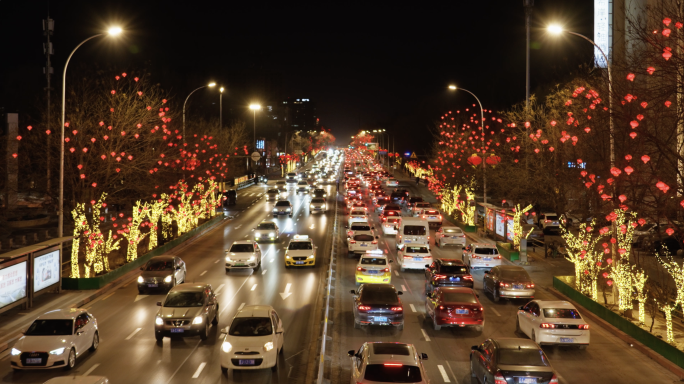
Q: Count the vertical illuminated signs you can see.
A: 1